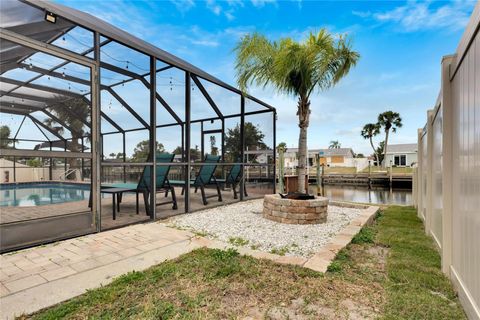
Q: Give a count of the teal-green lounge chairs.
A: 3